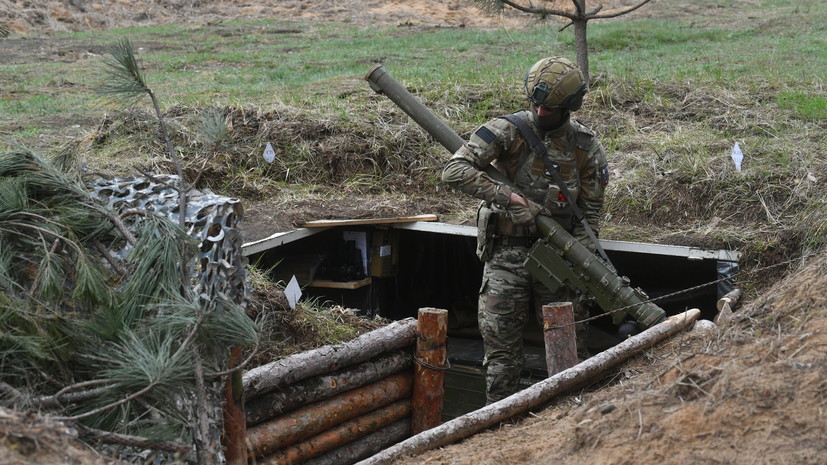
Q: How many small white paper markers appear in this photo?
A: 3